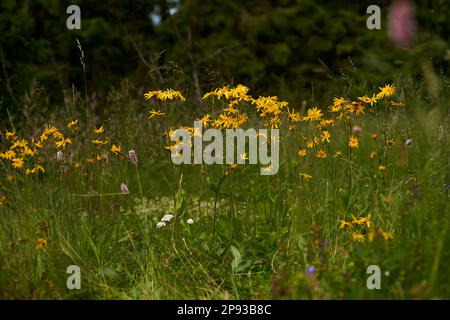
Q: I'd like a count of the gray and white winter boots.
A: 0